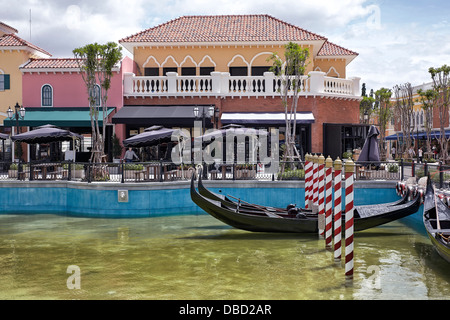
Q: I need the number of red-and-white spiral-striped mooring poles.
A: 7